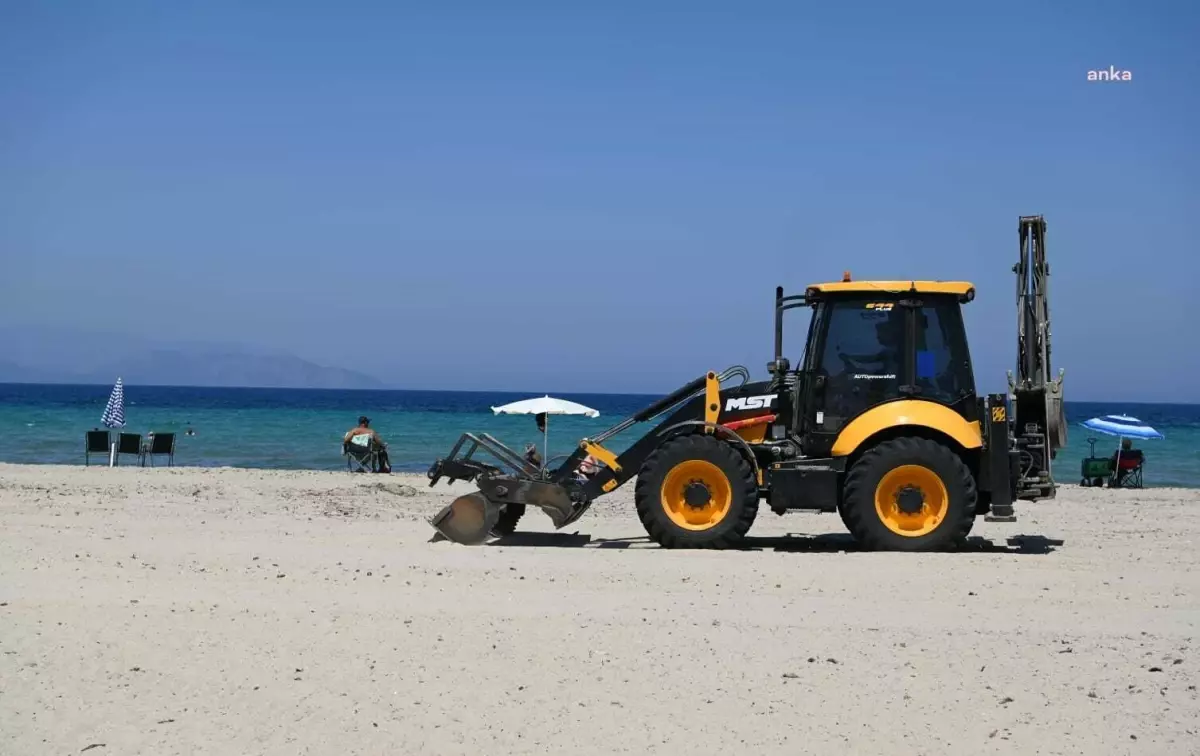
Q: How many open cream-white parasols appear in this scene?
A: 1